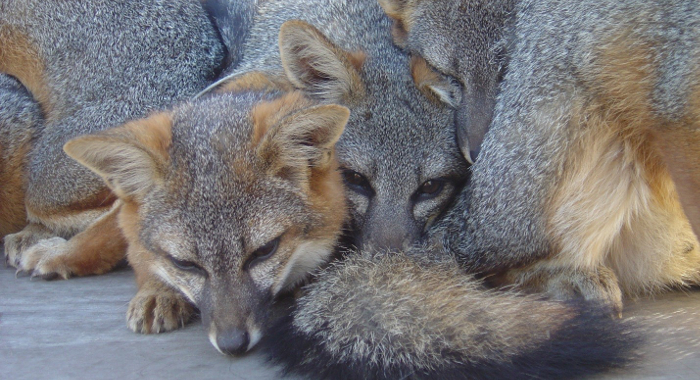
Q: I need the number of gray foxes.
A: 3